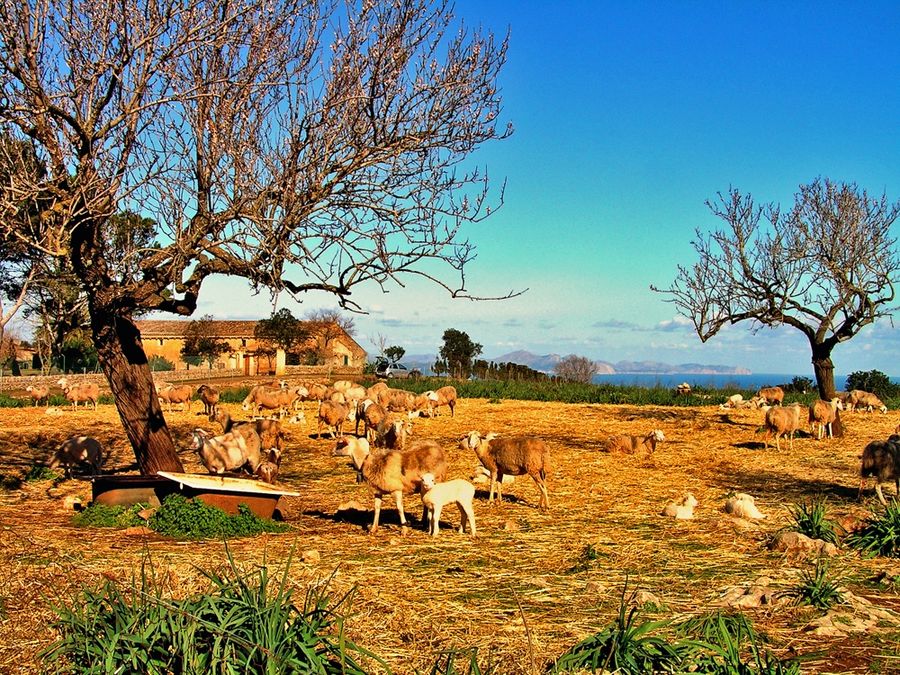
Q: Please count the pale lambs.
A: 3